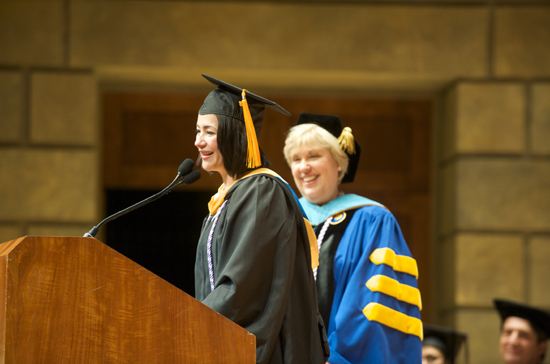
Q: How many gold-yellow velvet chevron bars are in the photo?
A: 3